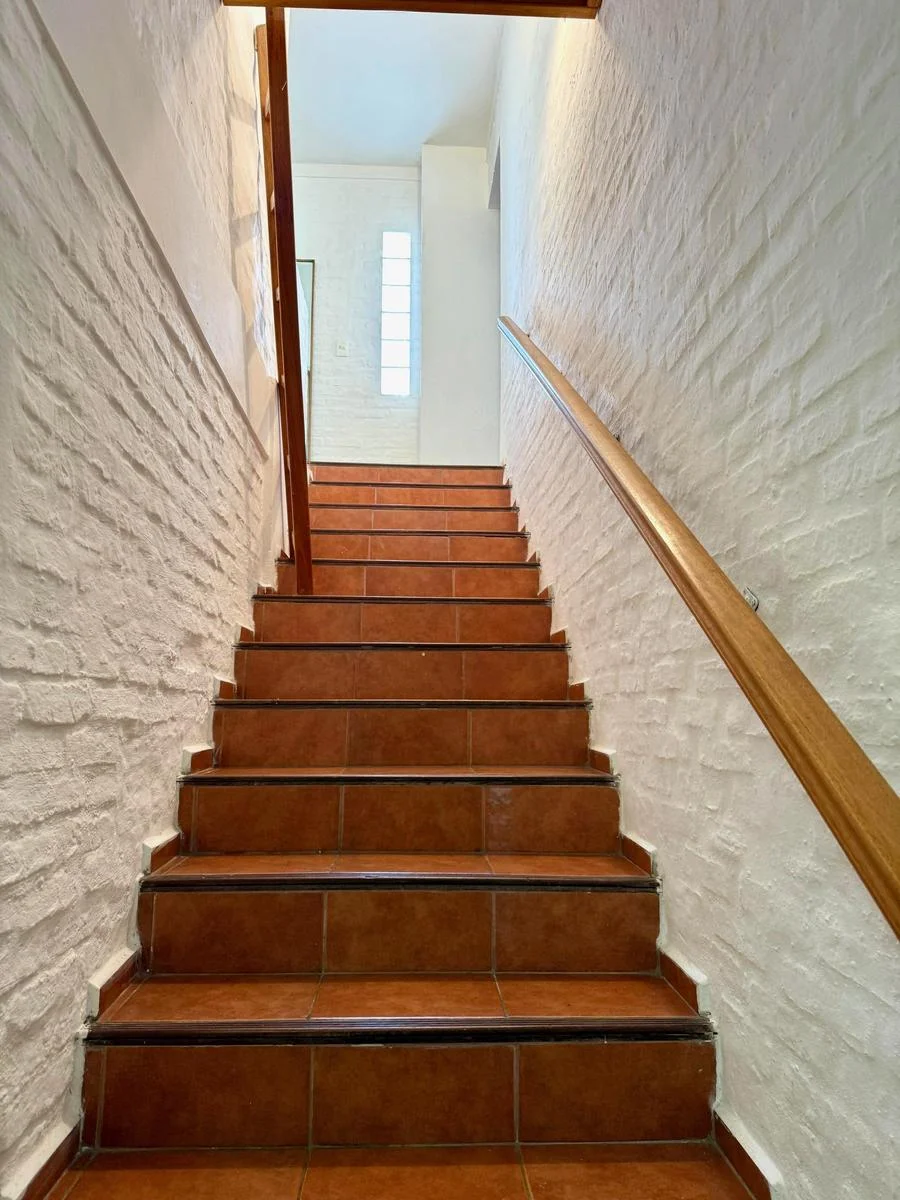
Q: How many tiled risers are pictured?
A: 11